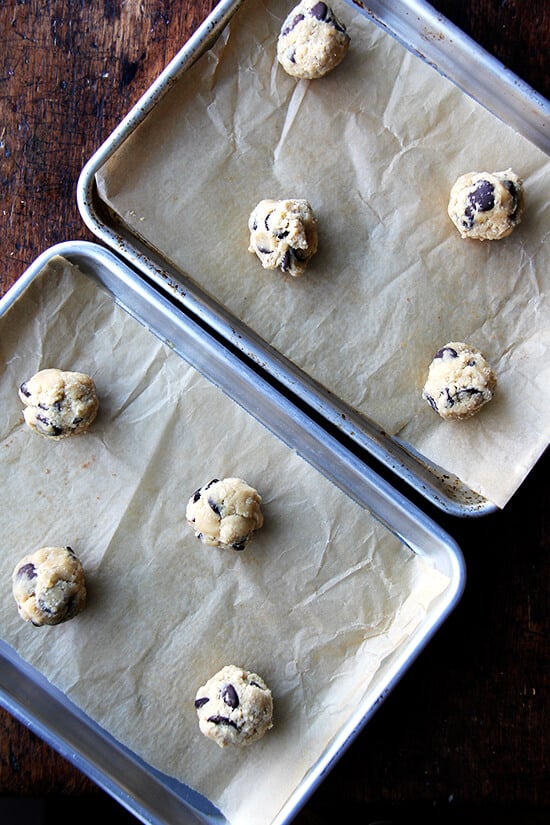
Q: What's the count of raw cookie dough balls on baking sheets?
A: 8